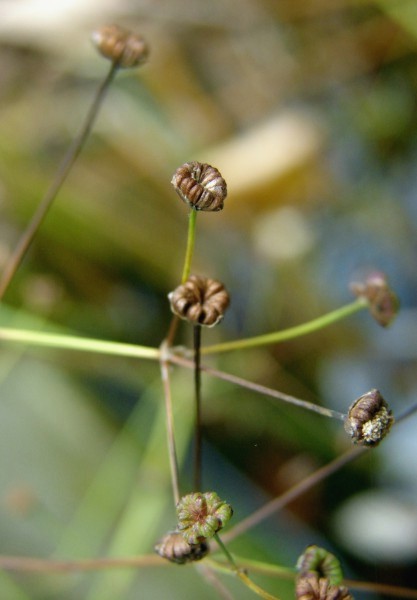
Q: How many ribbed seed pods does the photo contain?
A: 9